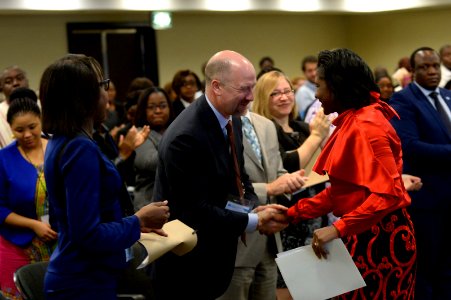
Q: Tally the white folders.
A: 1